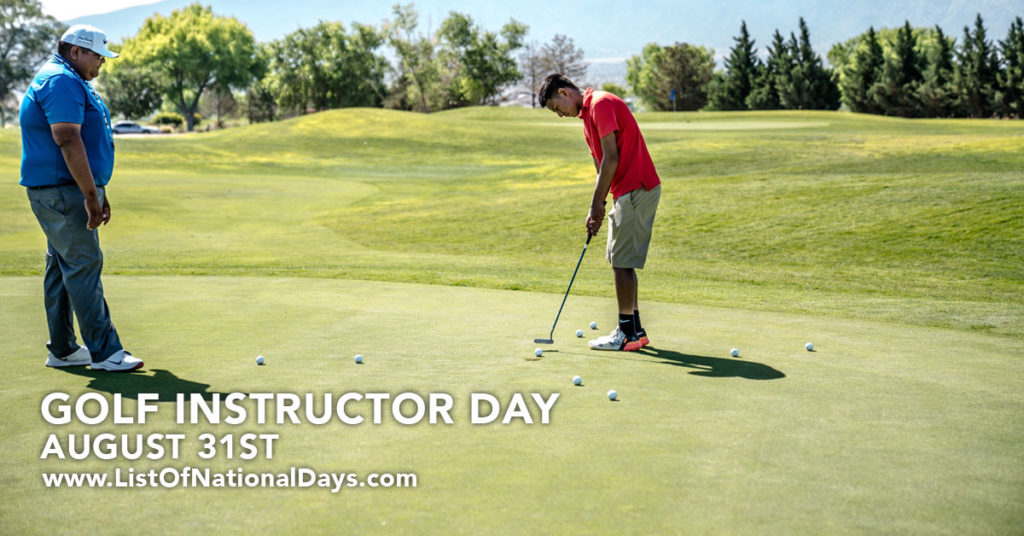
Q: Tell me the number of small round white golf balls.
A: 9